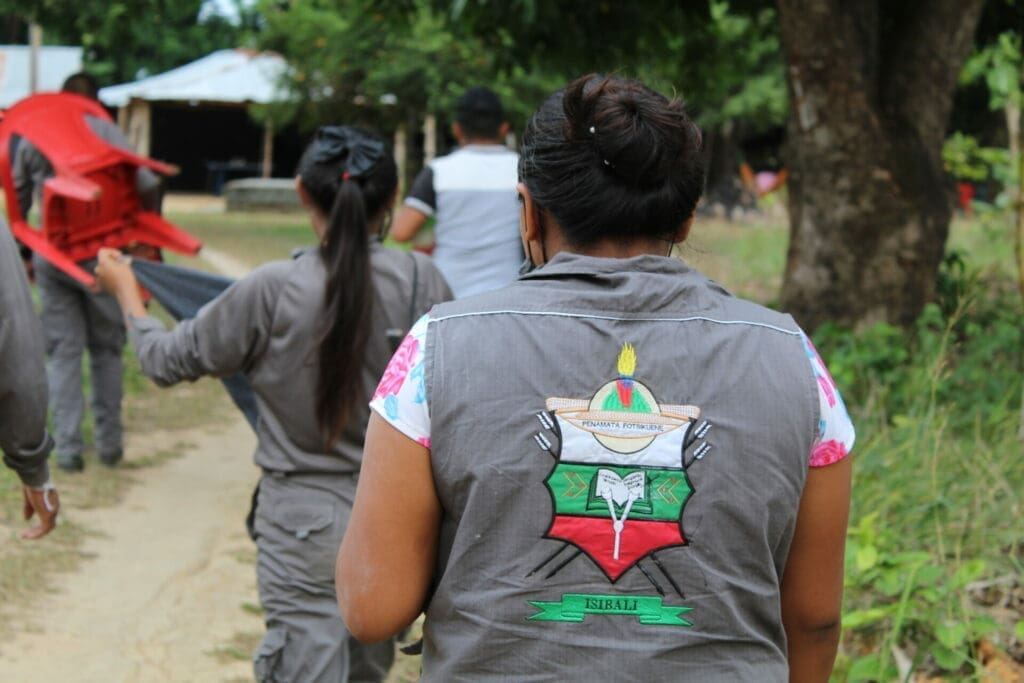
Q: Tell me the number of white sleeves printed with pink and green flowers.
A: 2